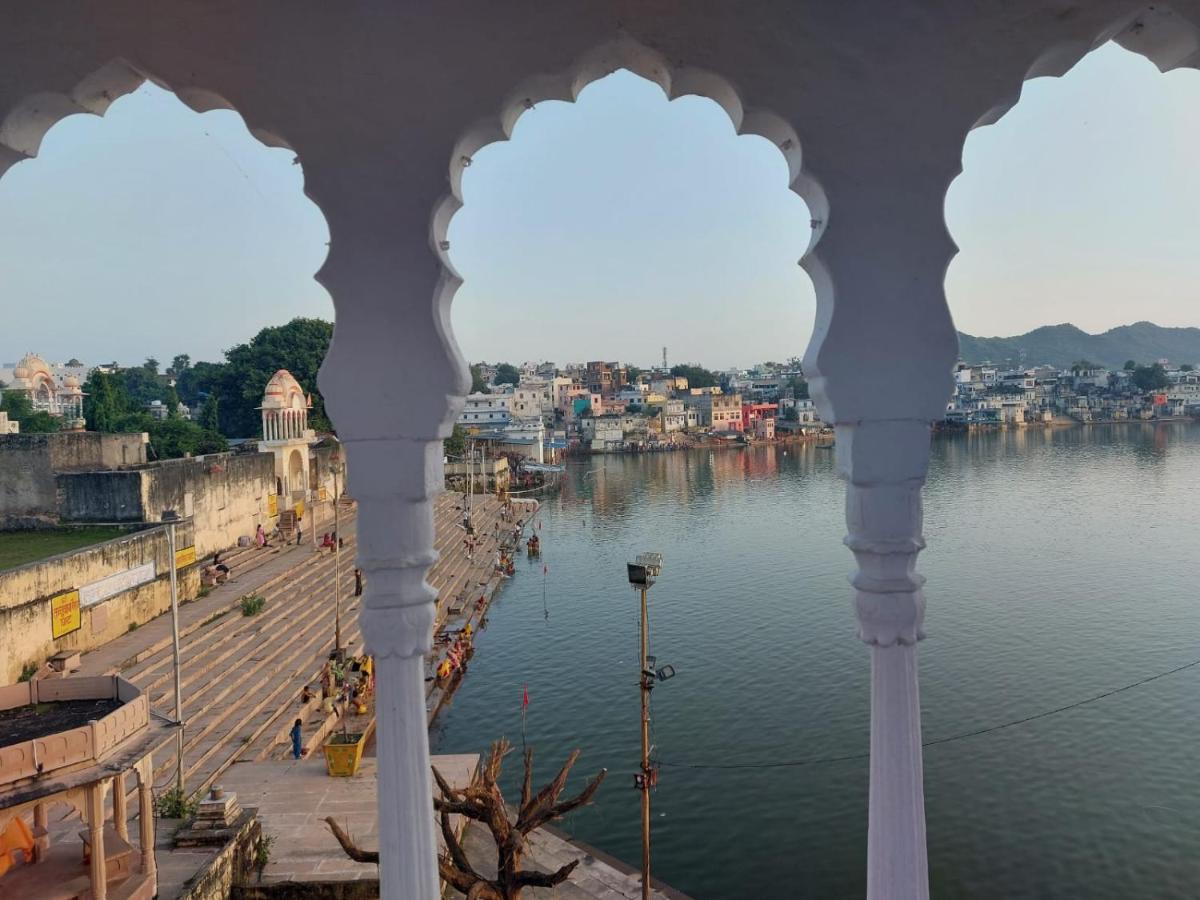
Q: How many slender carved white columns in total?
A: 2